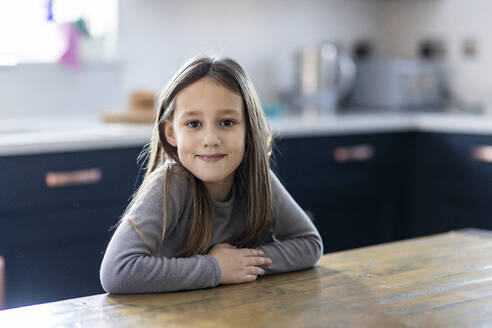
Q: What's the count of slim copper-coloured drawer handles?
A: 3